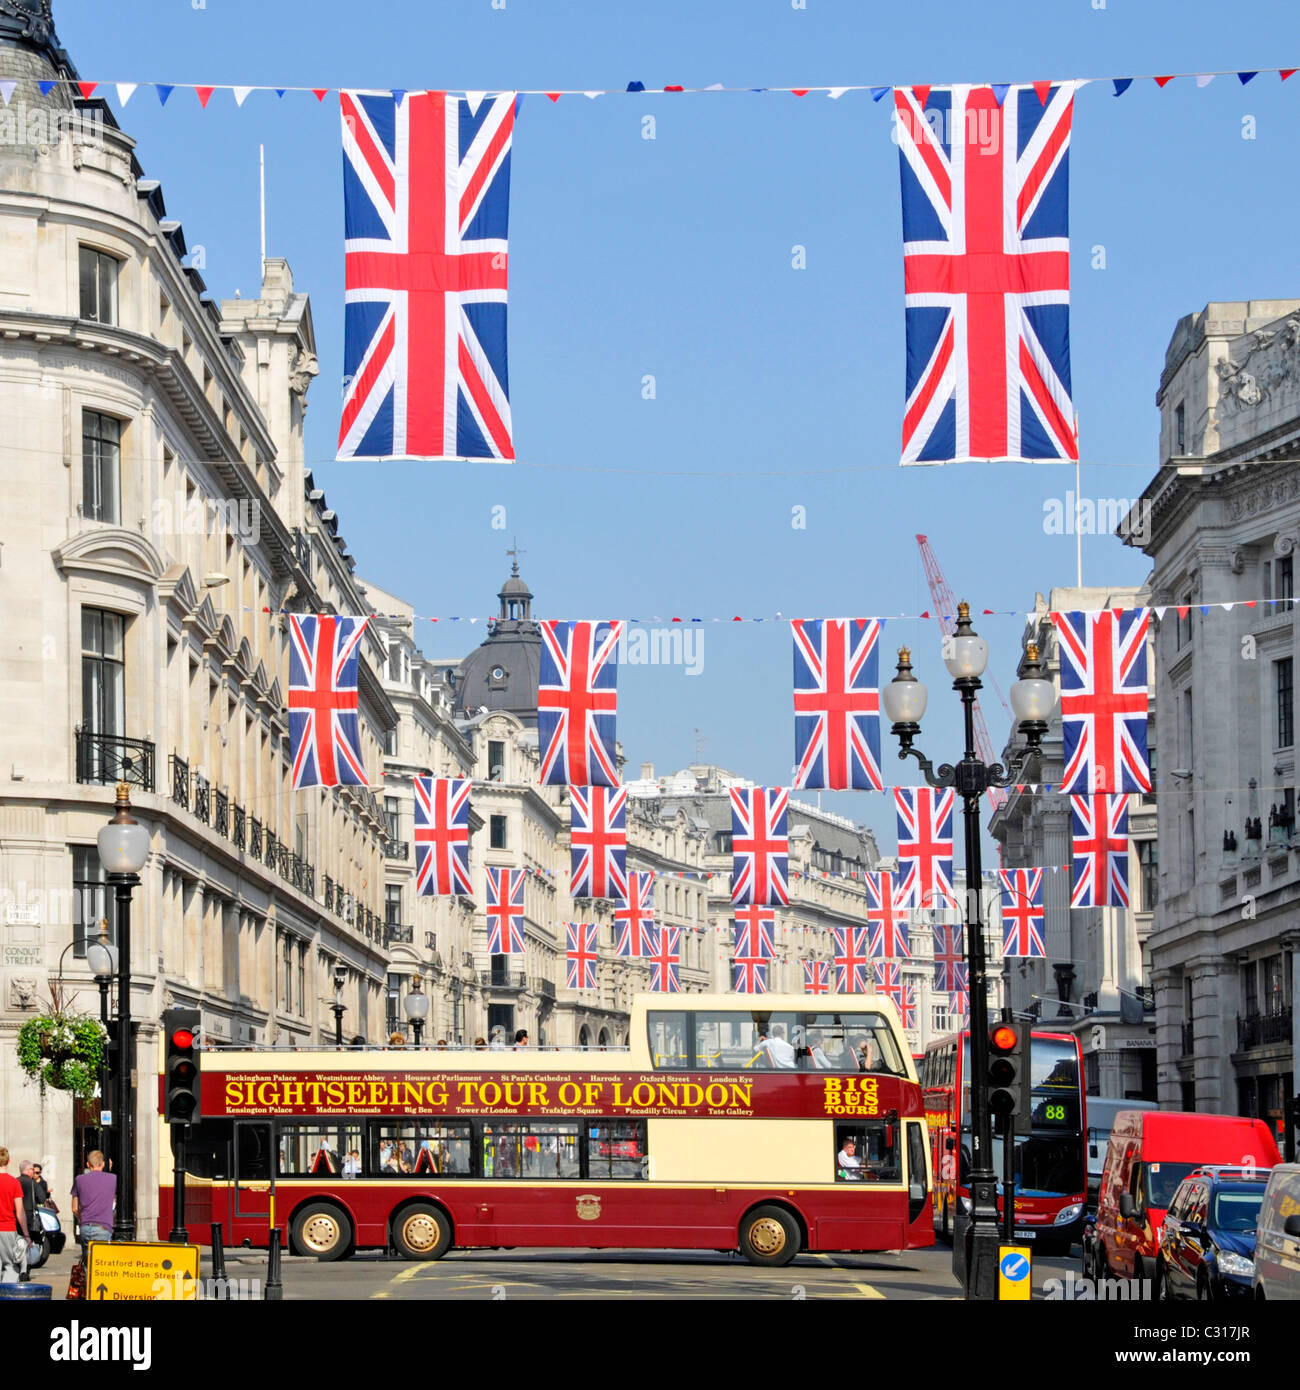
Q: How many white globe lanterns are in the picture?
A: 6